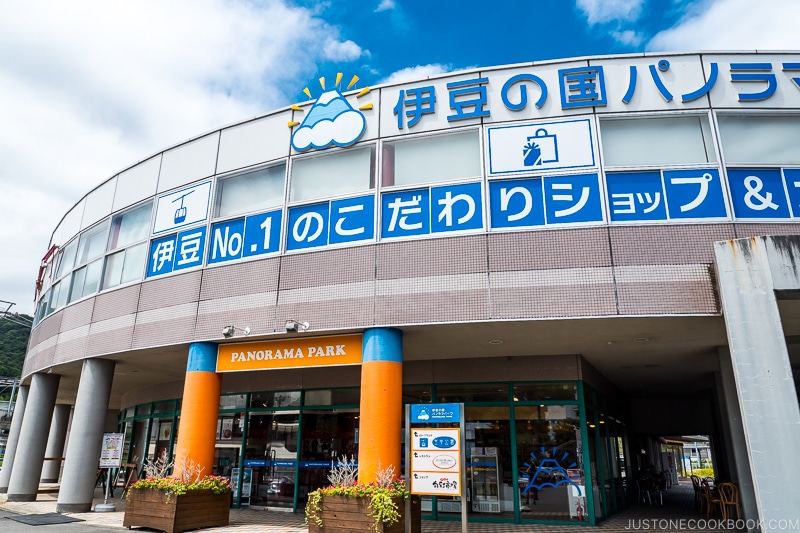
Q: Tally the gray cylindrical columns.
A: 4